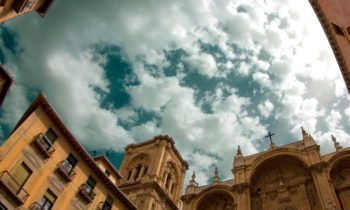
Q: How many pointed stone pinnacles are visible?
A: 5